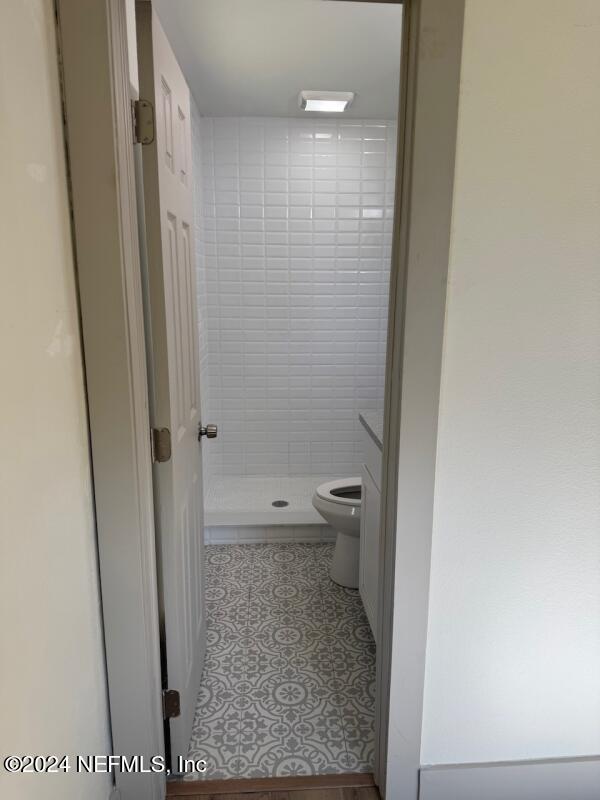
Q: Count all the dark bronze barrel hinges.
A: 3